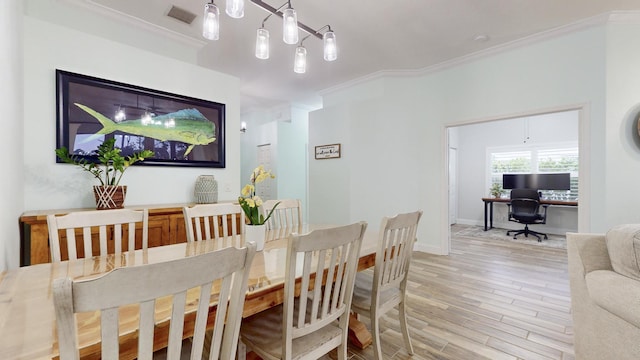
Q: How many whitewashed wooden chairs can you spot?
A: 6